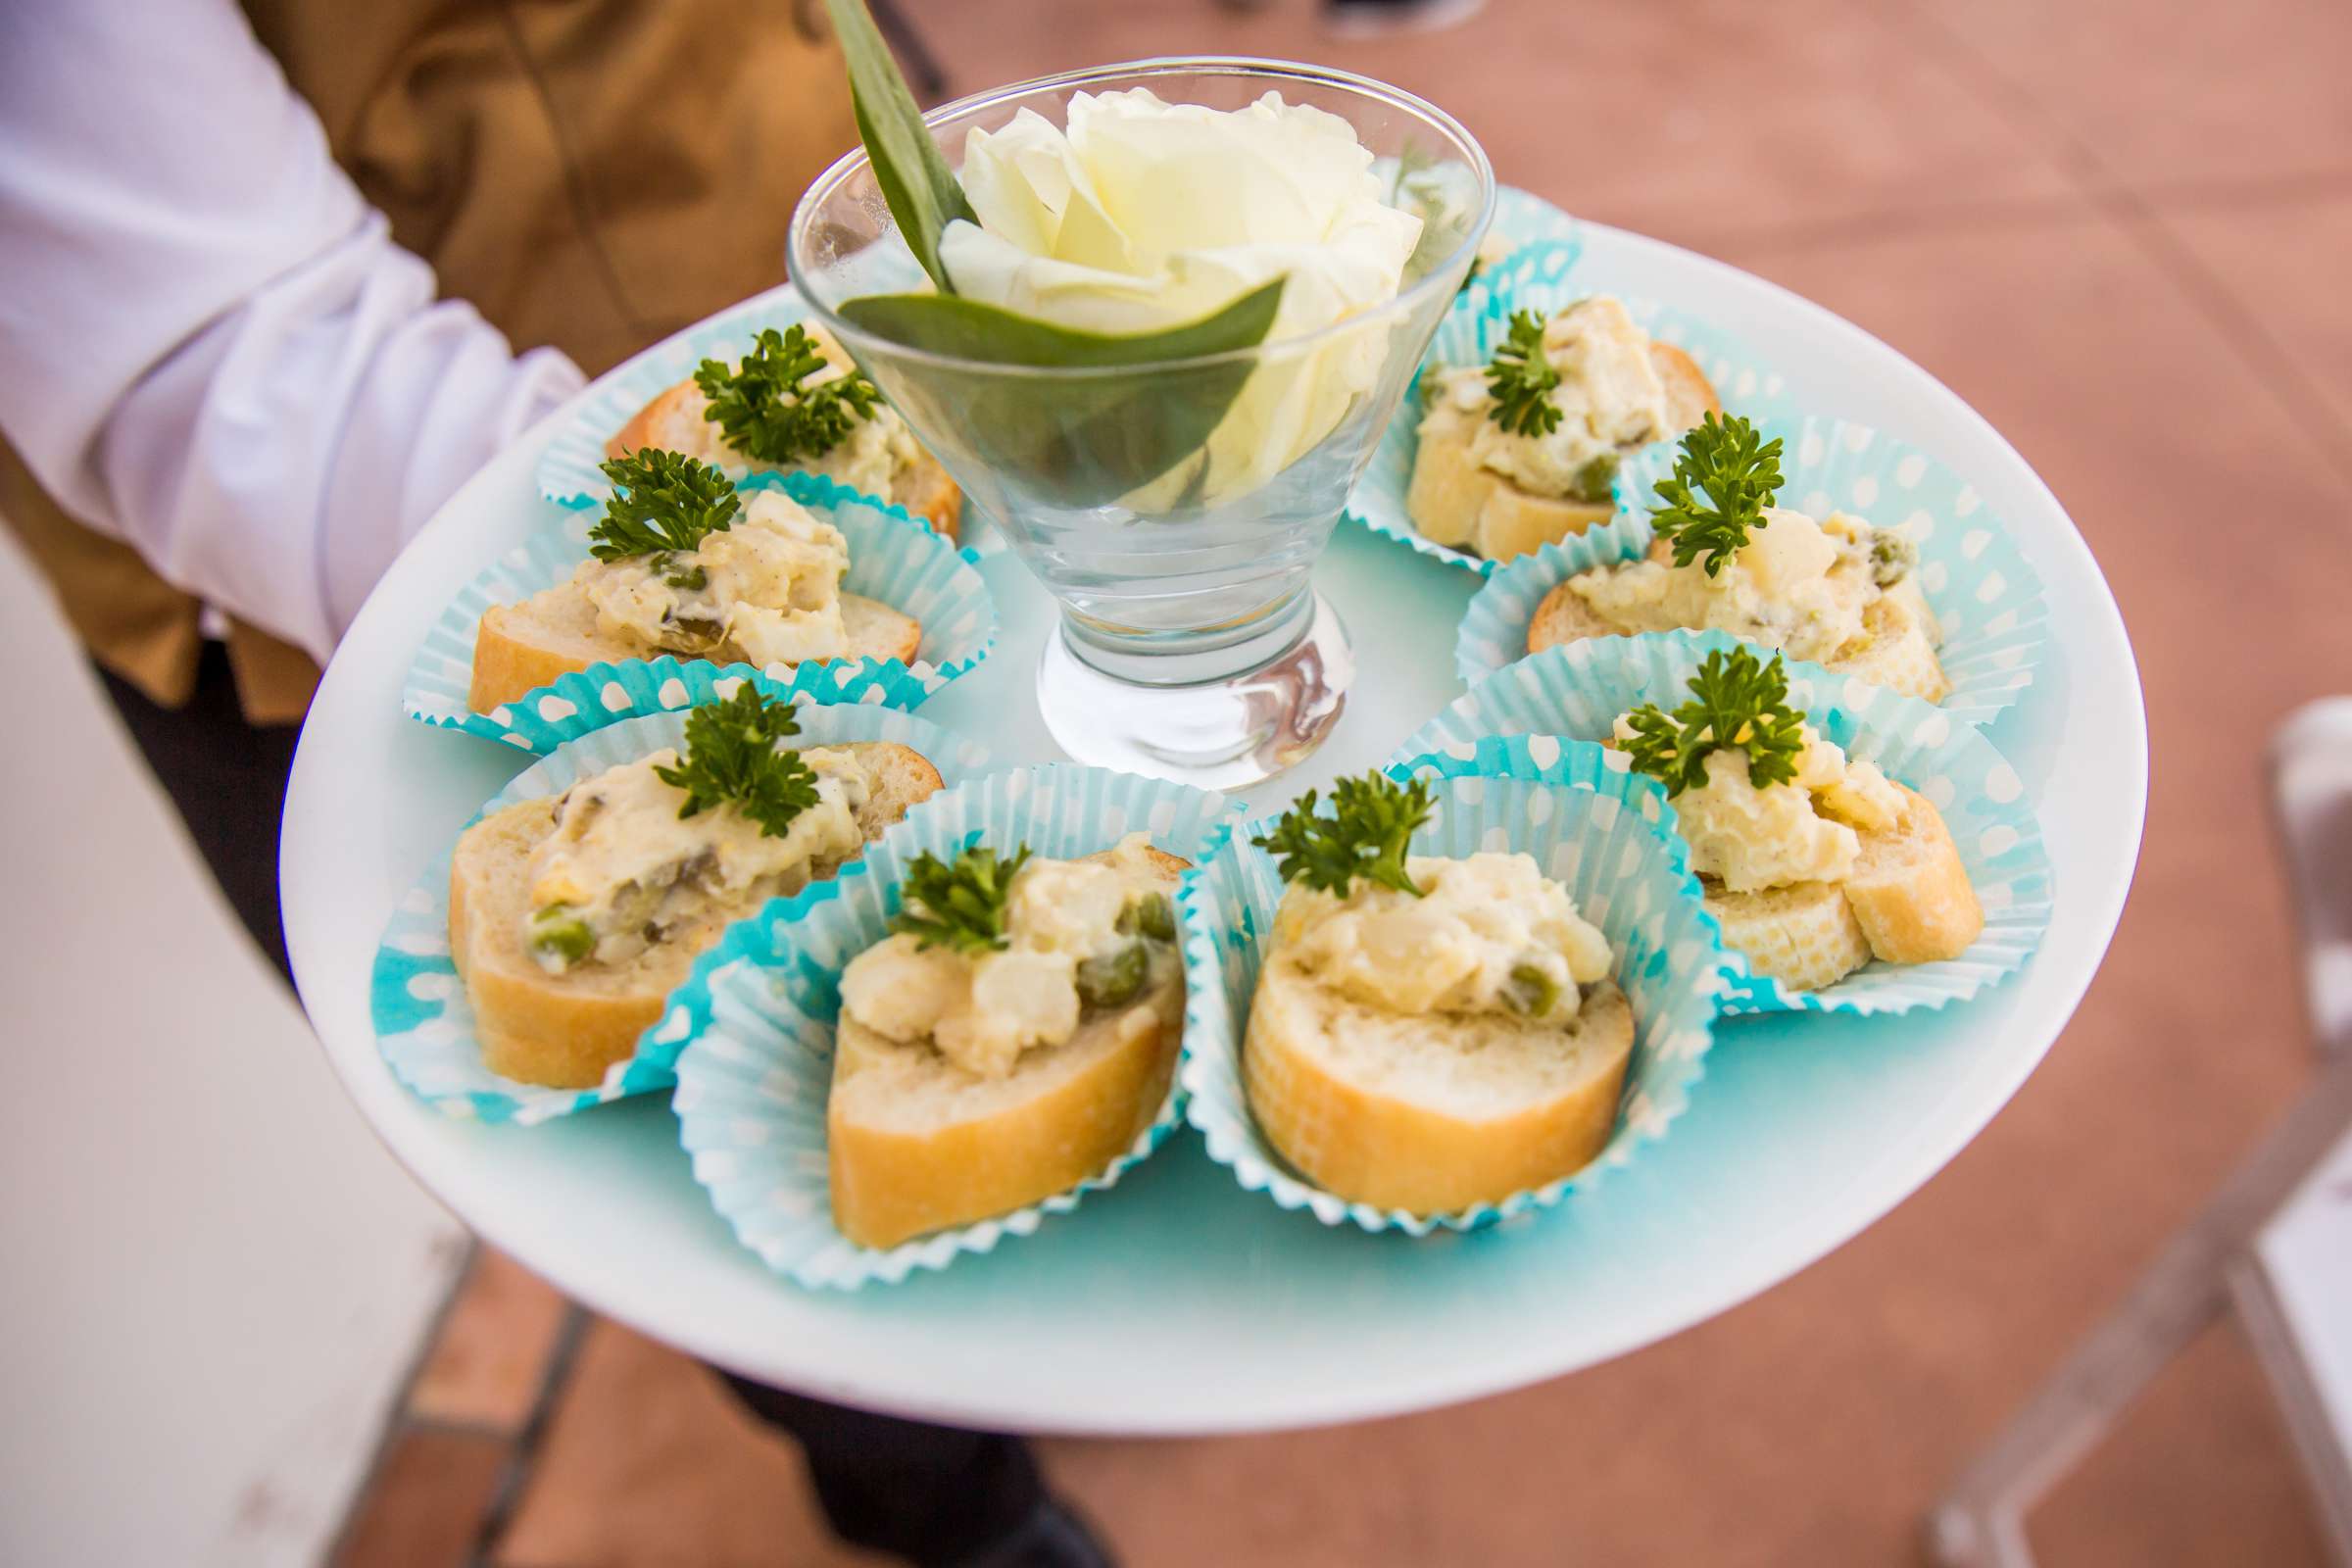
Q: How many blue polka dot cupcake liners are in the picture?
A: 9